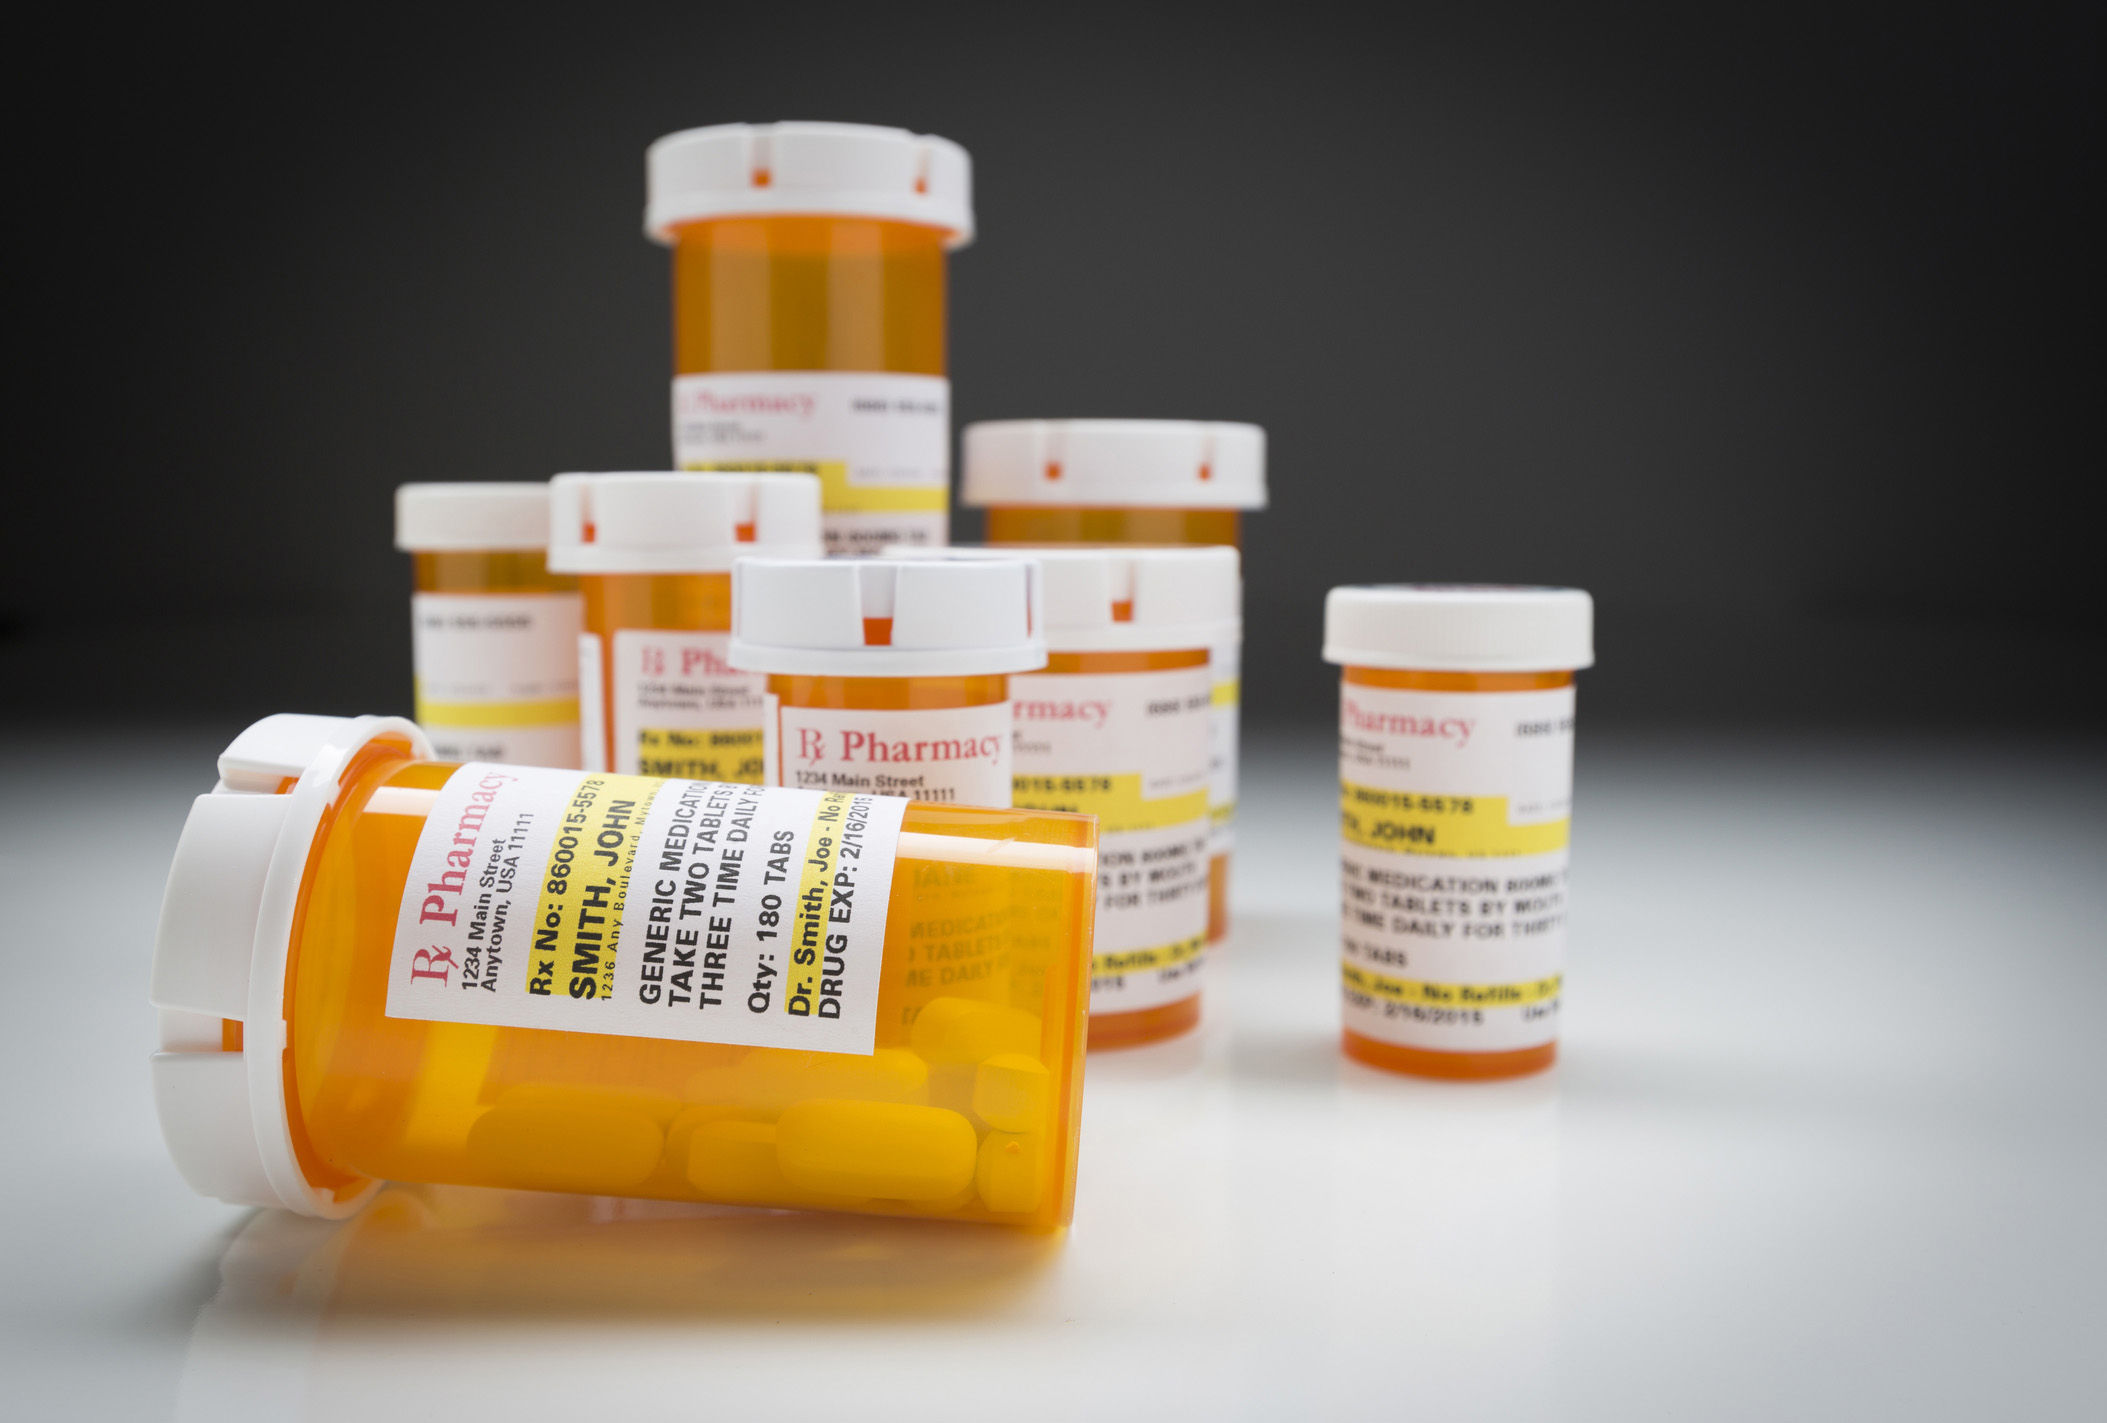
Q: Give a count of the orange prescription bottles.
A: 8